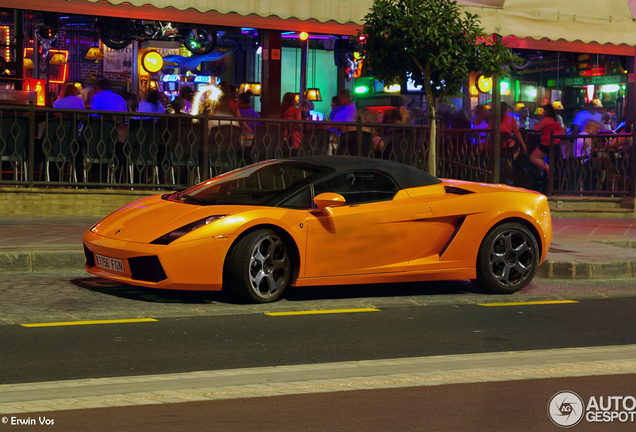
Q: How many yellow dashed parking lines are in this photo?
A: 3